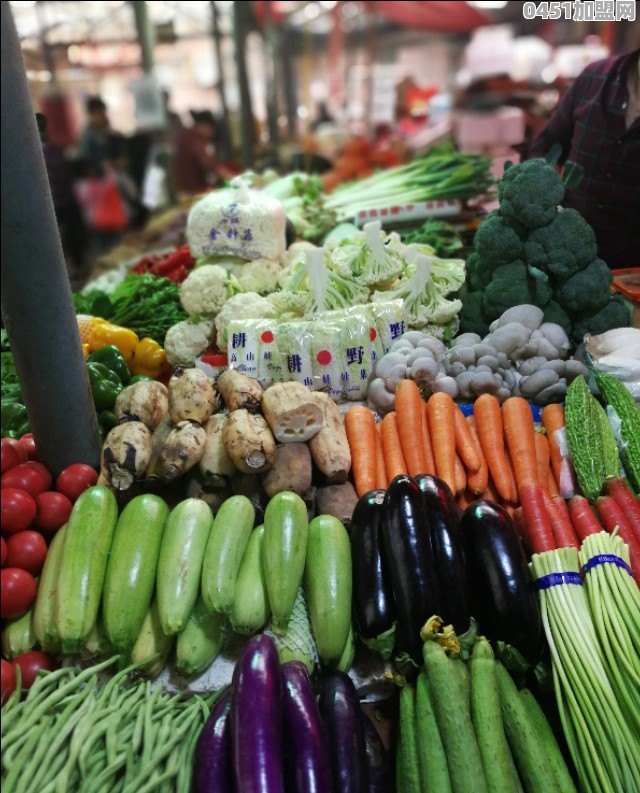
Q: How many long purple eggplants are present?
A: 5